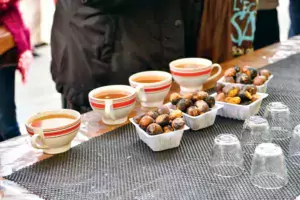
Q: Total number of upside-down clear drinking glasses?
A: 5